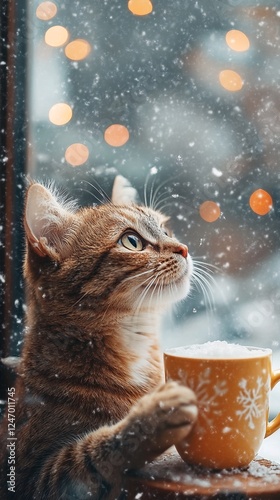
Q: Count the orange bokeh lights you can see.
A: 11